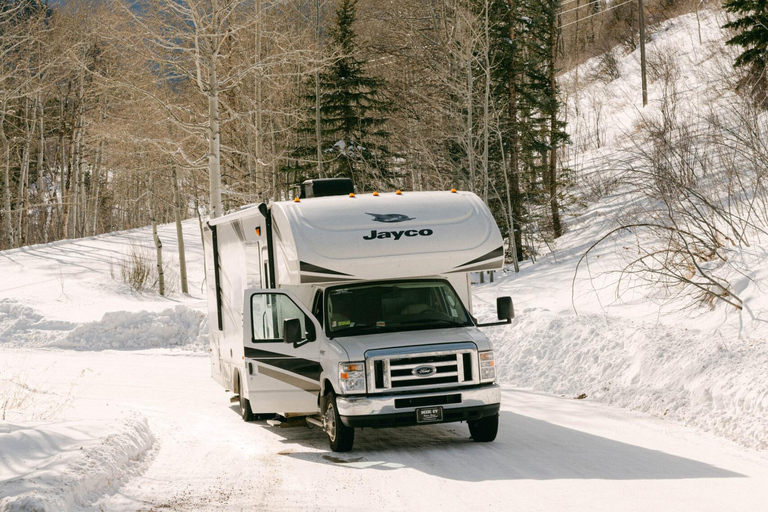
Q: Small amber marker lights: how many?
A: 5